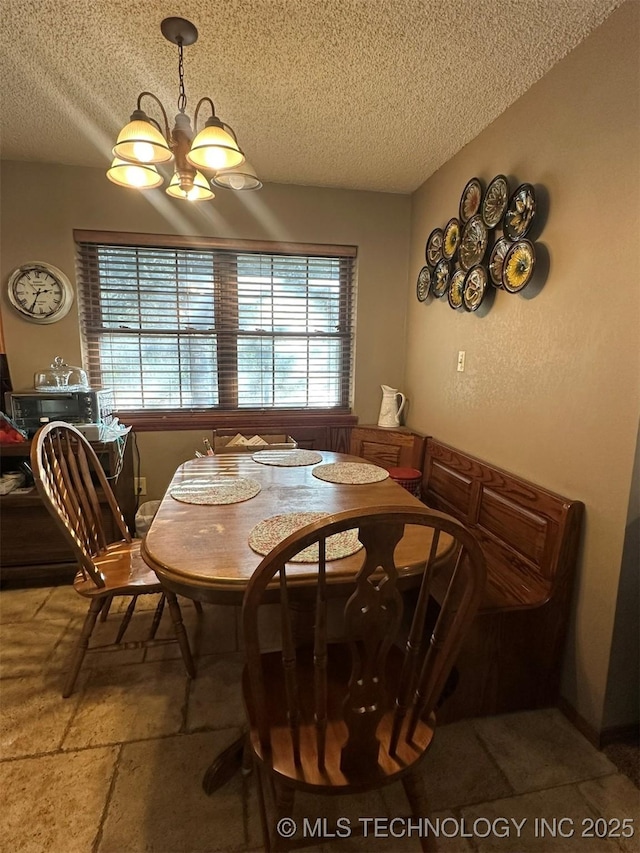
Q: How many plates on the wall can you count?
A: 12